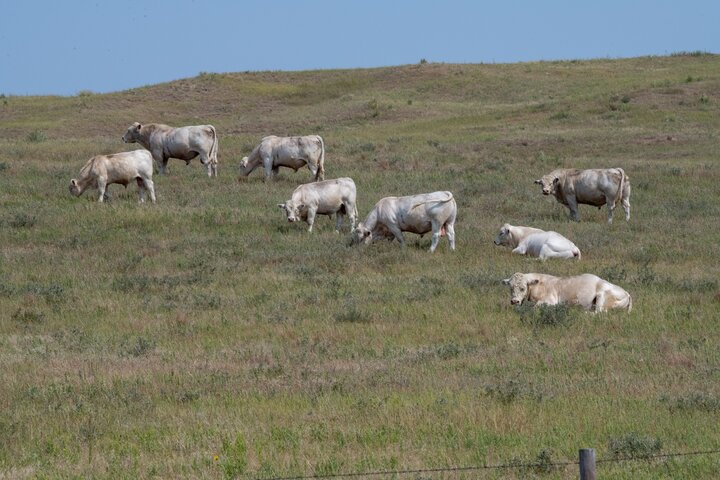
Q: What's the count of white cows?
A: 8